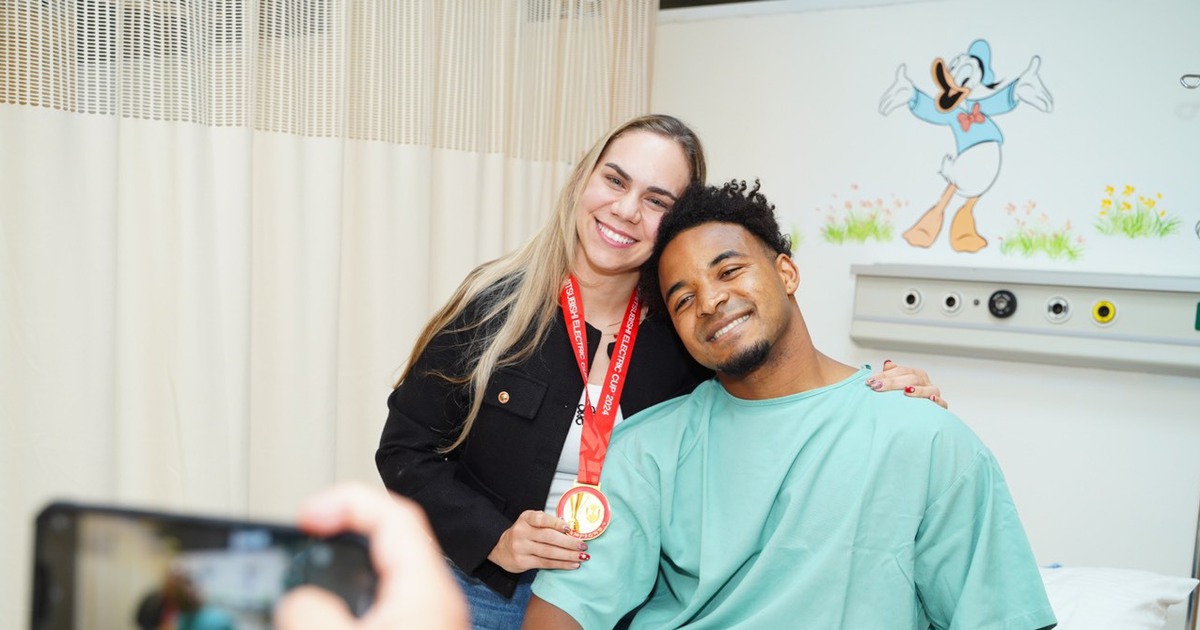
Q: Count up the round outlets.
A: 5